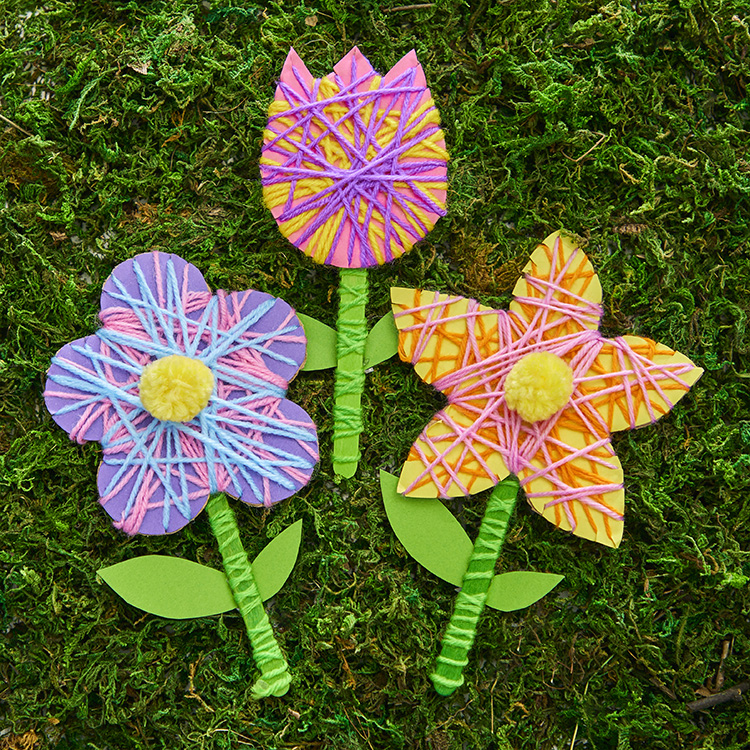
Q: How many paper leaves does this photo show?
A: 6